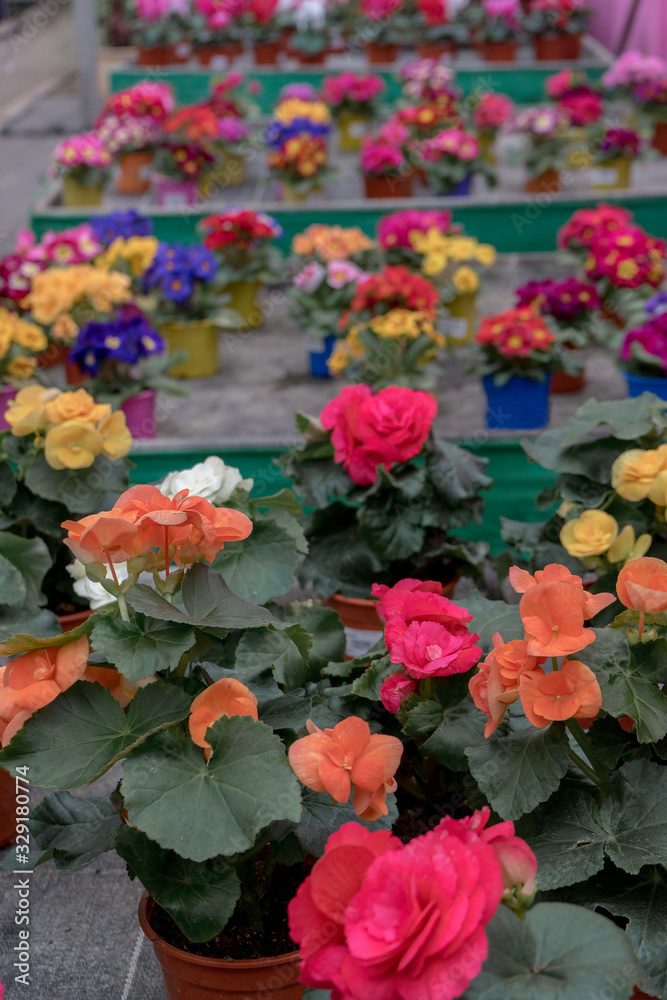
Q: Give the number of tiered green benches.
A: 3